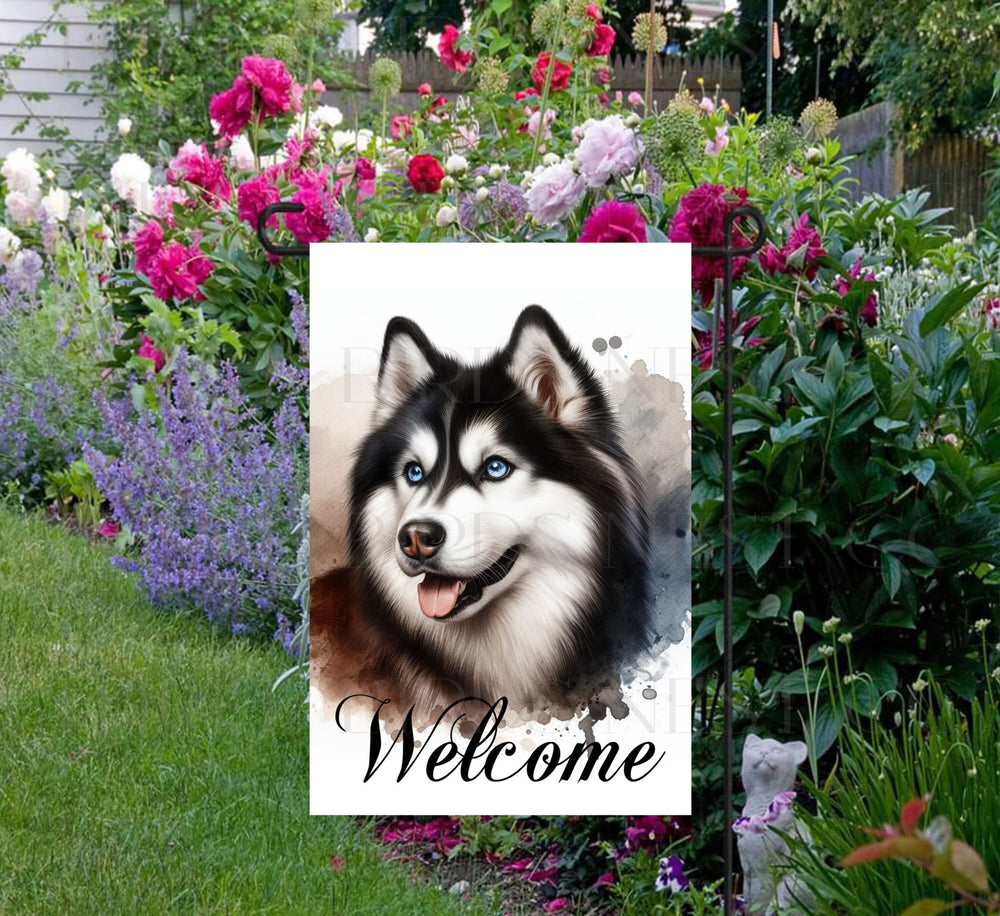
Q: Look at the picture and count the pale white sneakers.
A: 0